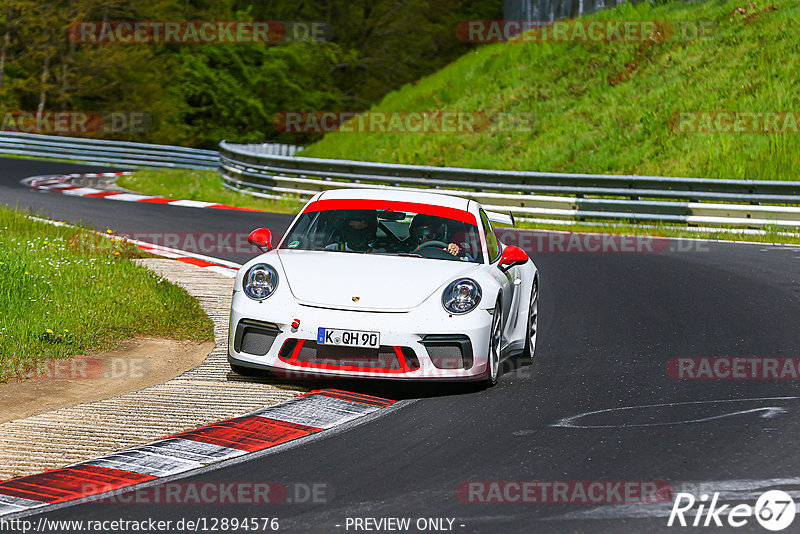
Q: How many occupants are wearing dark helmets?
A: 2